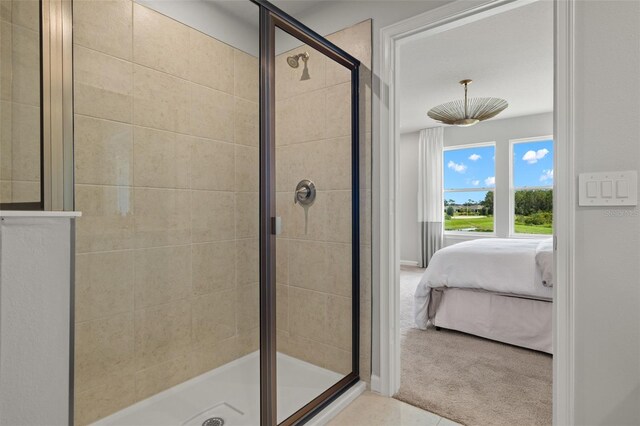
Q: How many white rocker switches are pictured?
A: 3